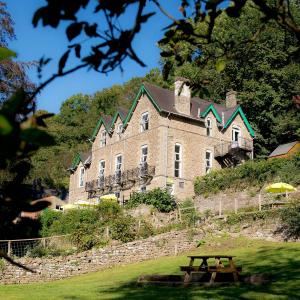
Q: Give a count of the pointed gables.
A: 6